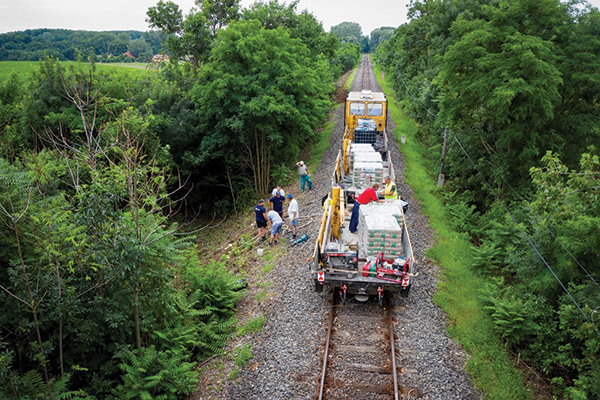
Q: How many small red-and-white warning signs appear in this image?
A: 2